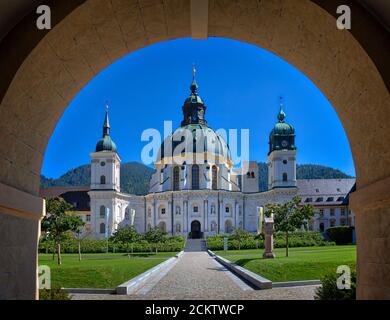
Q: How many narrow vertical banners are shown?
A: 3